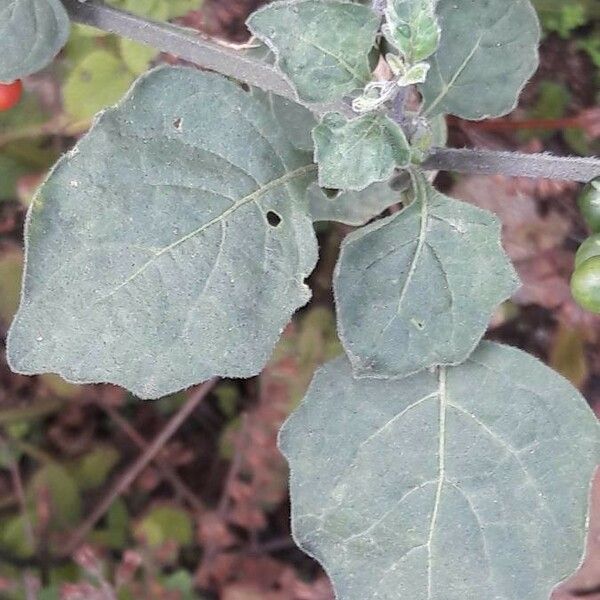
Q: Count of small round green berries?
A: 3